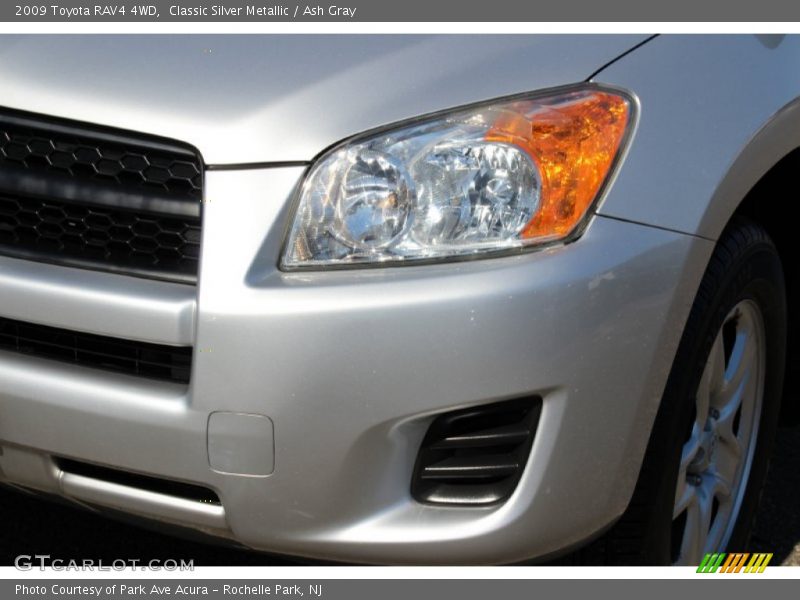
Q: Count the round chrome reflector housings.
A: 2